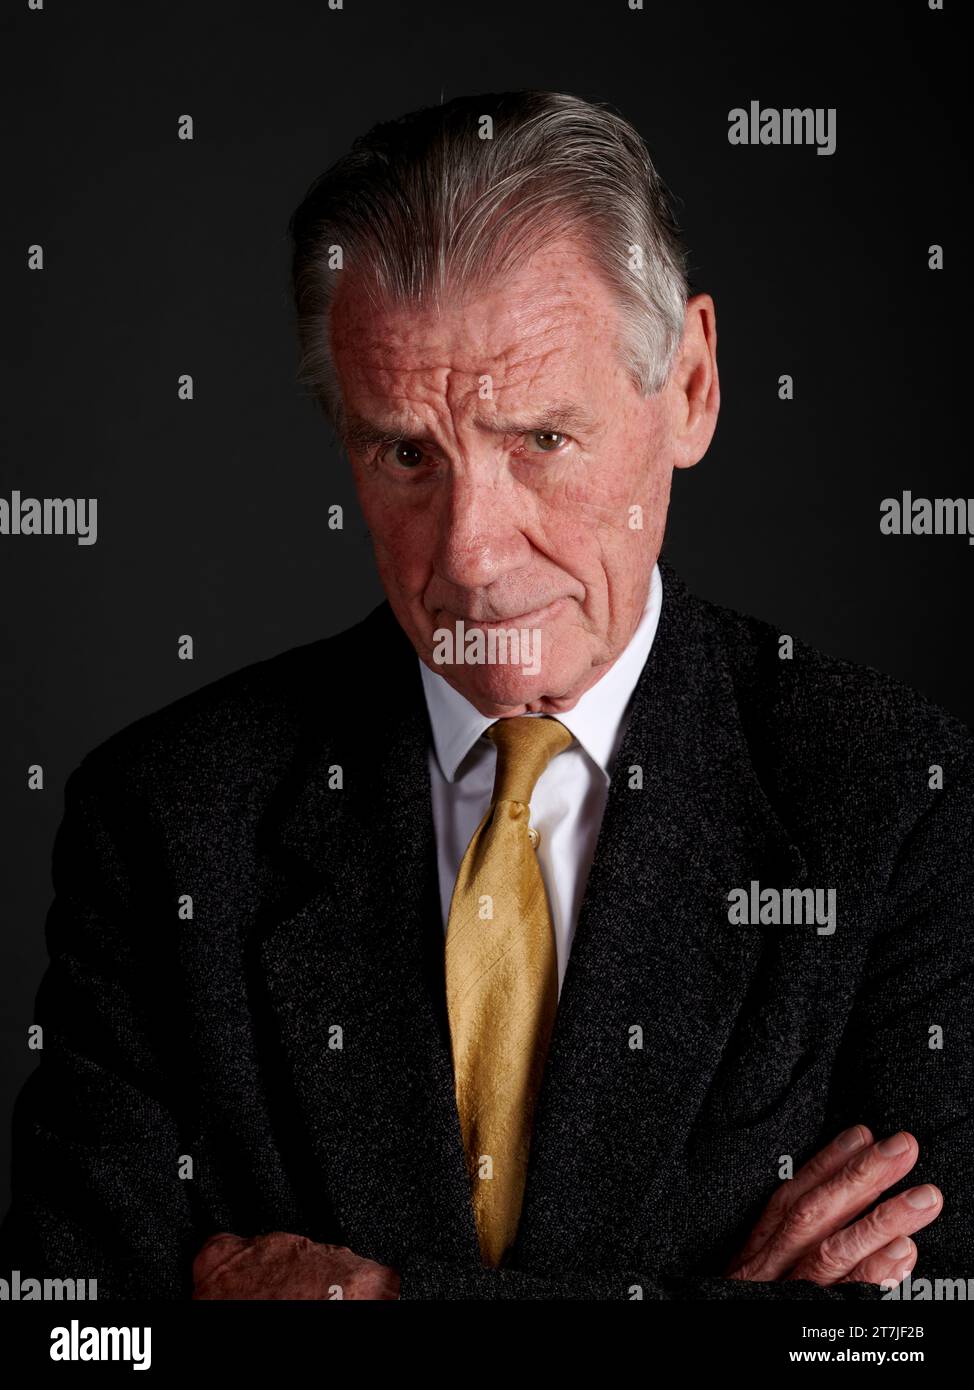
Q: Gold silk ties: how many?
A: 1